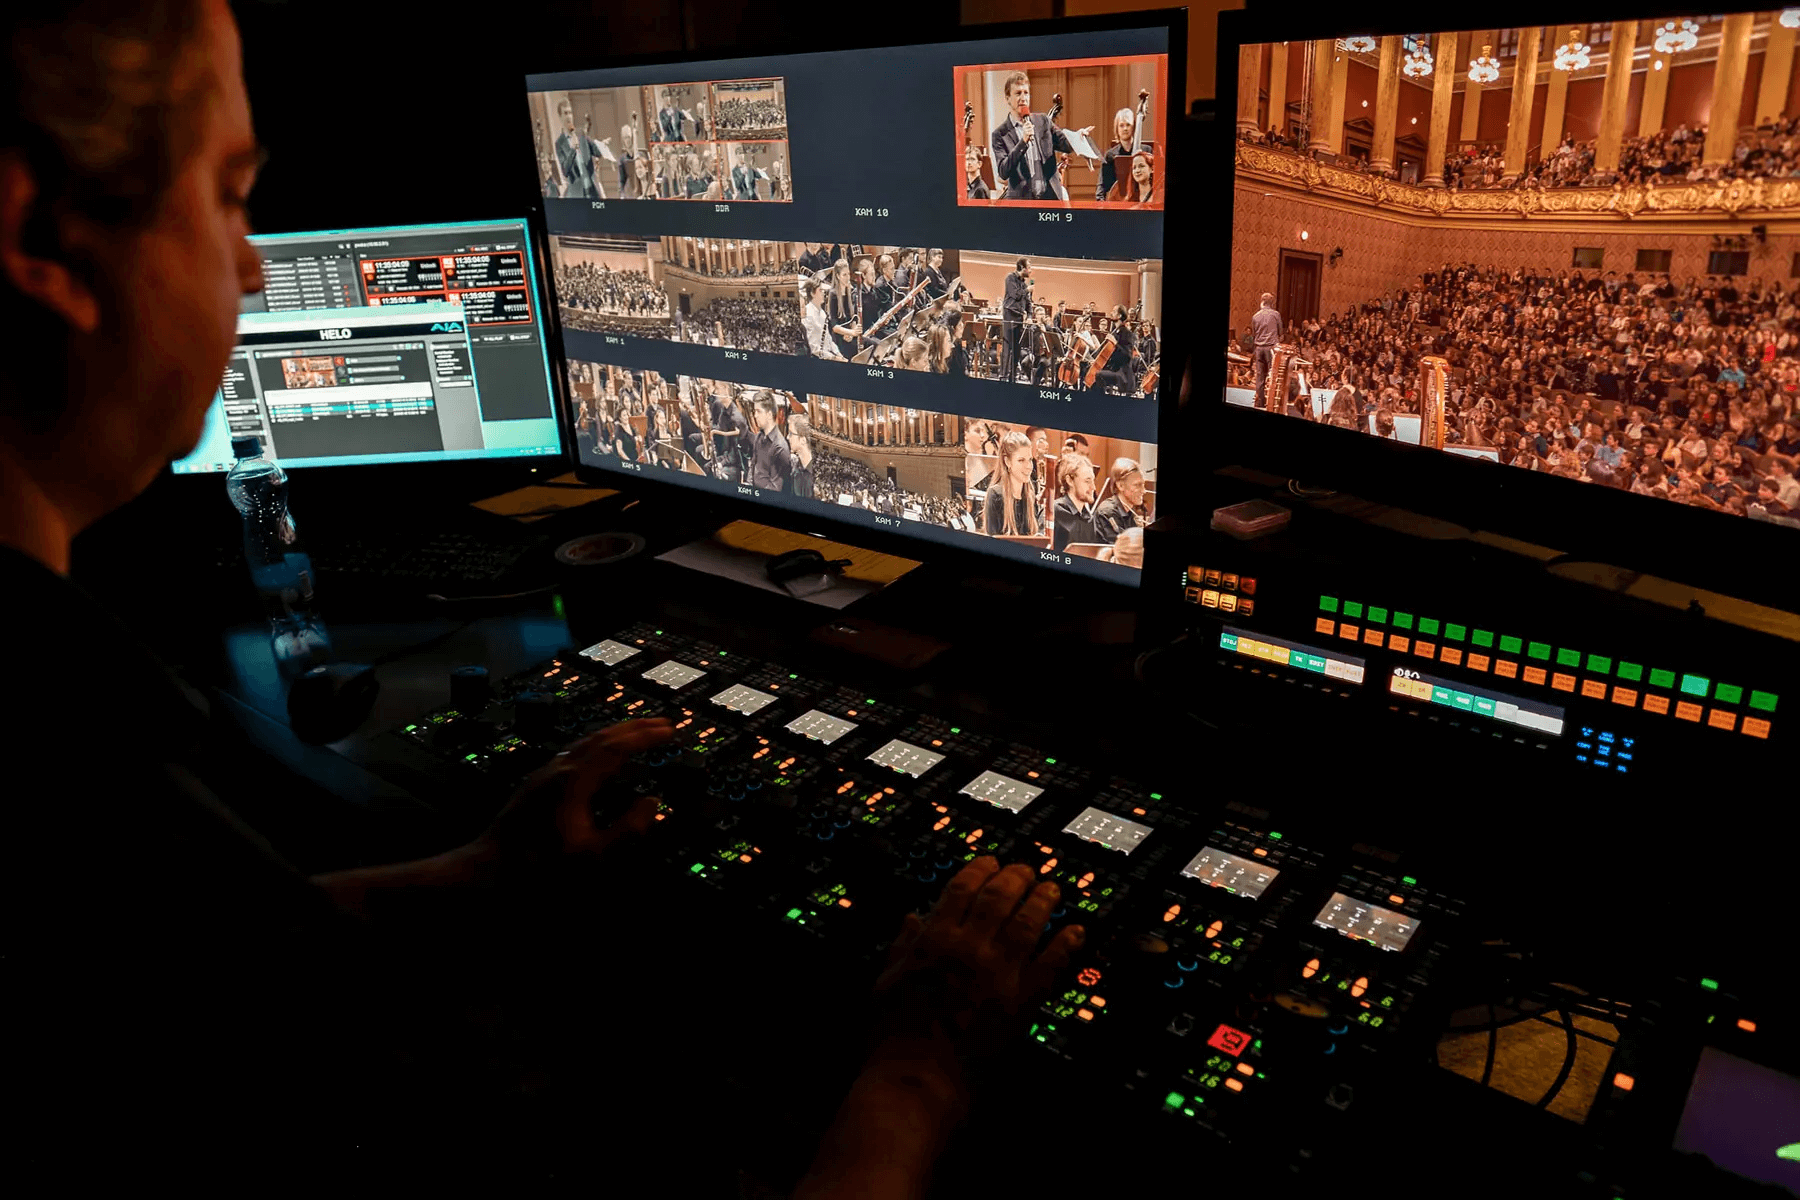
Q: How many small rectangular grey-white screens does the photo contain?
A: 9